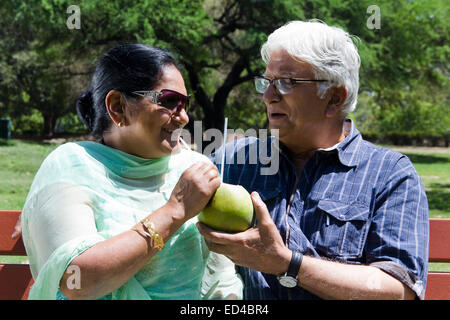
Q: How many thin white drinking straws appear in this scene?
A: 2